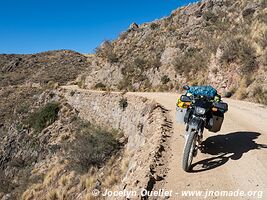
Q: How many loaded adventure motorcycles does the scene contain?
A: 1